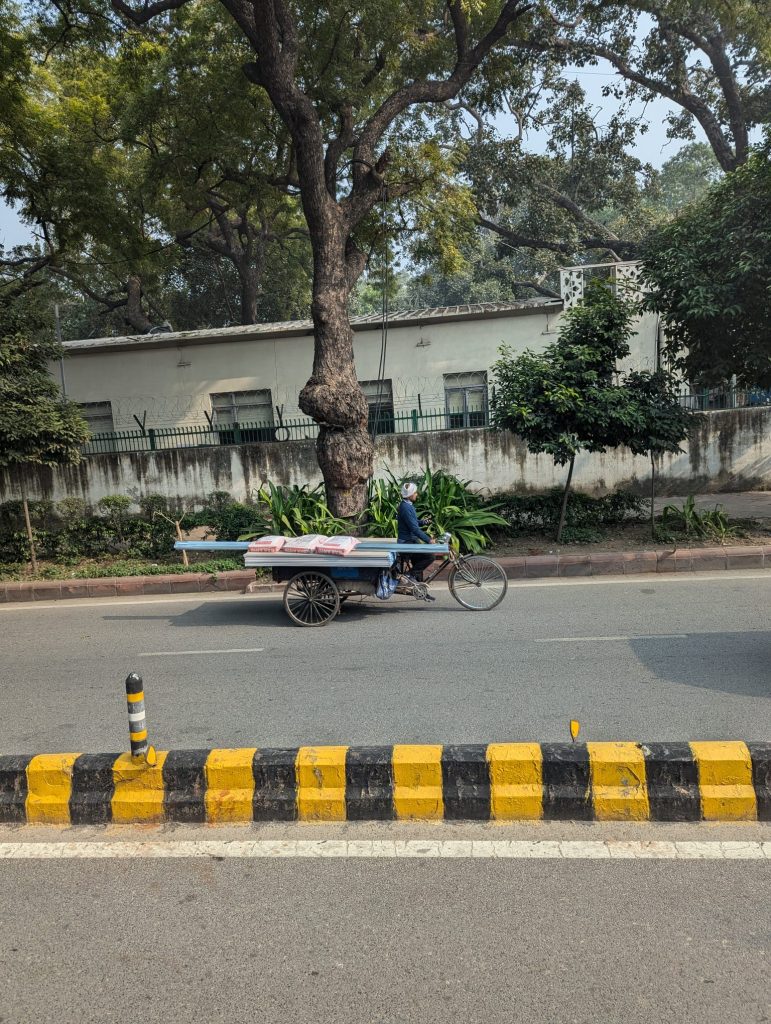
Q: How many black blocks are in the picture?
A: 9